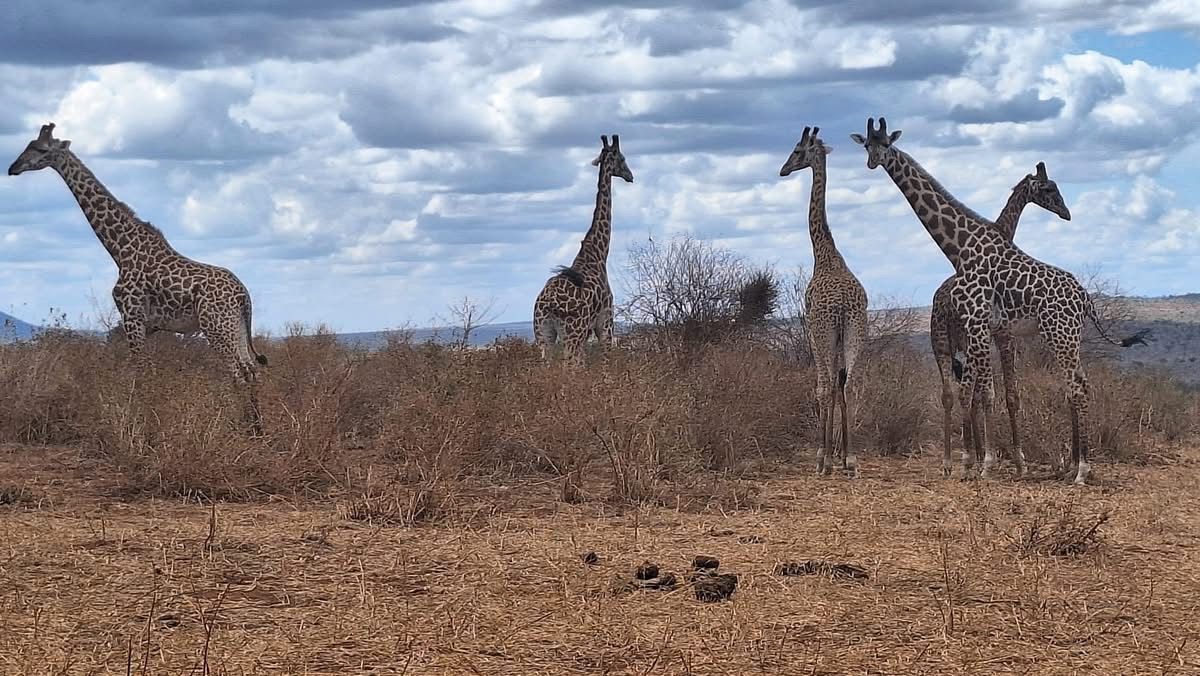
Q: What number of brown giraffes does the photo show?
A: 5